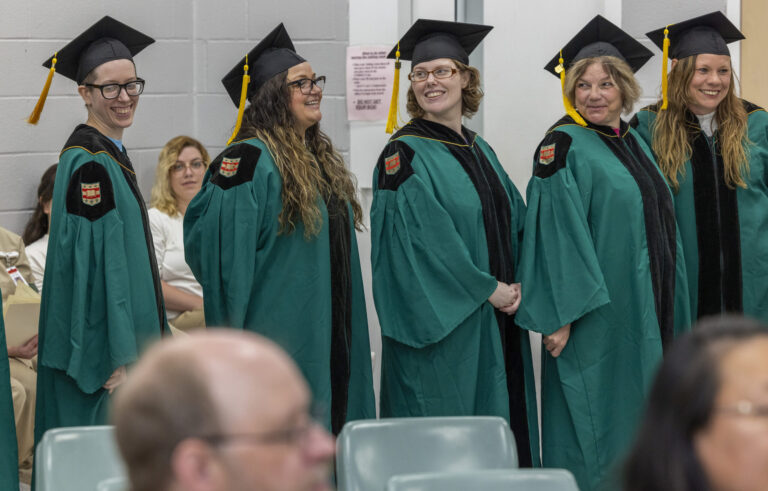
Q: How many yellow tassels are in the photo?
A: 5